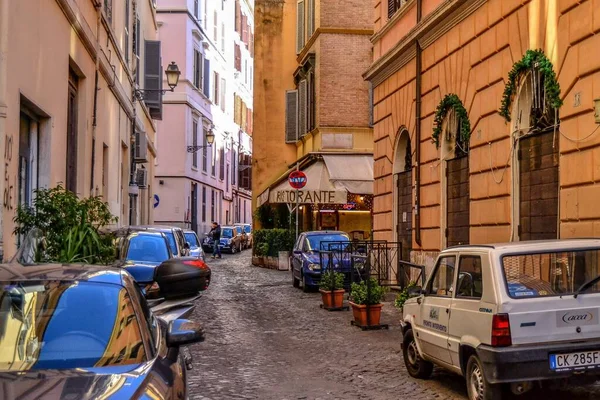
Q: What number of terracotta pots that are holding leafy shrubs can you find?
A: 2